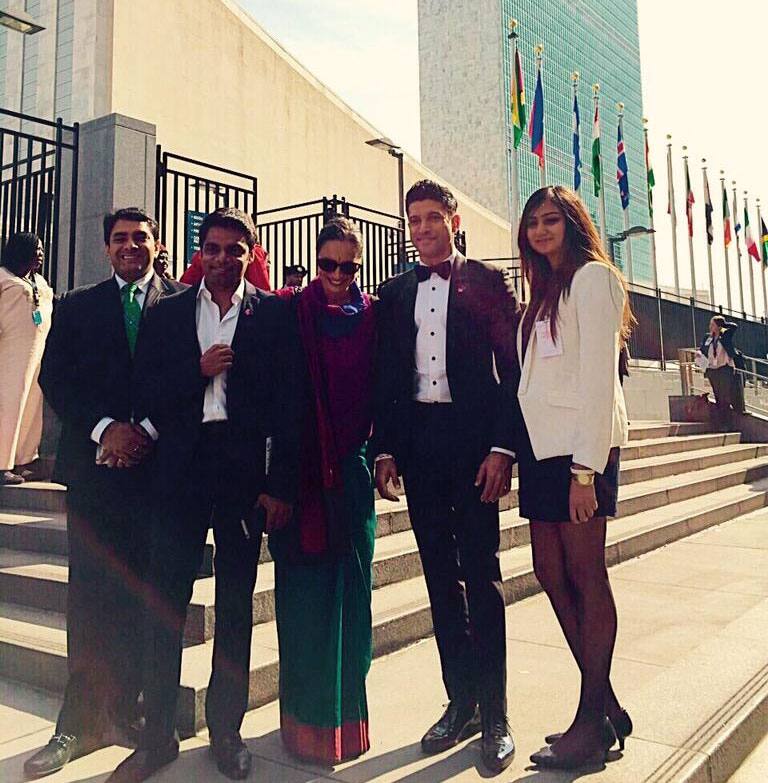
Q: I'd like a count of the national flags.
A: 13